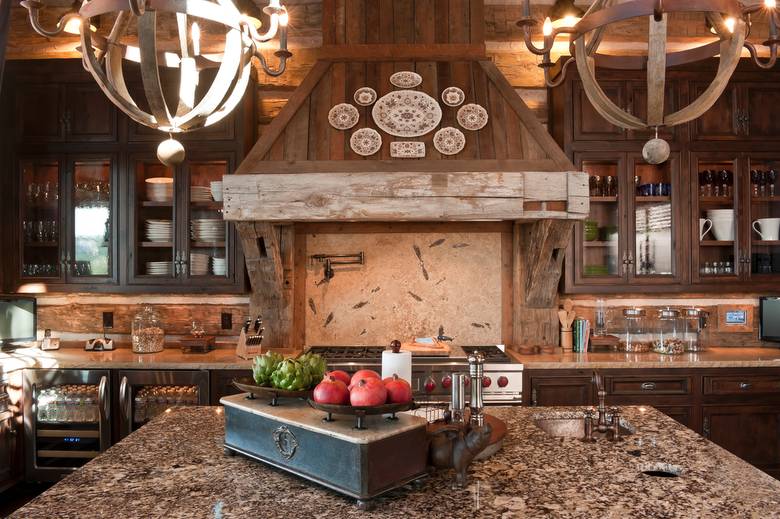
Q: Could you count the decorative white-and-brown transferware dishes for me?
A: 9